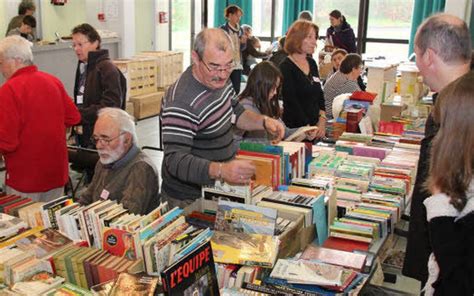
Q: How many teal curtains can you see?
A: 3